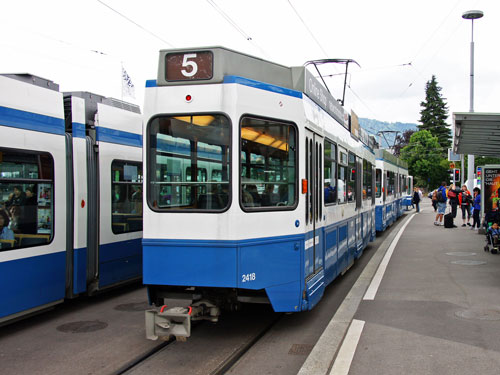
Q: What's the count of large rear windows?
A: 2